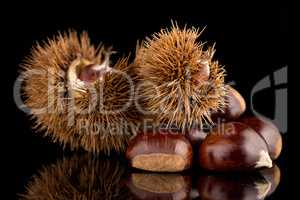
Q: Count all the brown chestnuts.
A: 5